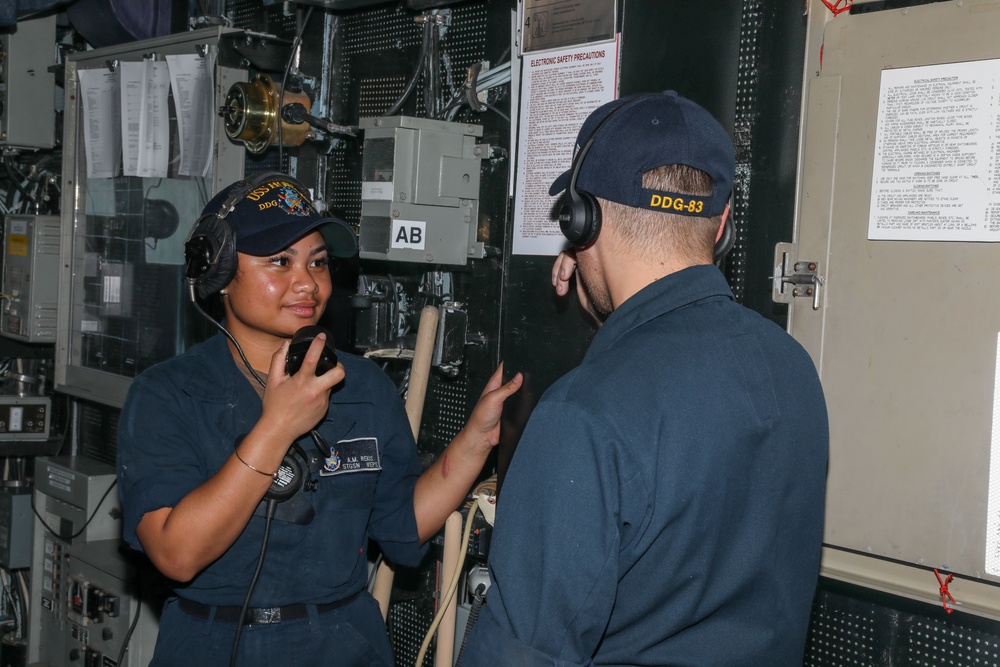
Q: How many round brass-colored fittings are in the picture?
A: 1